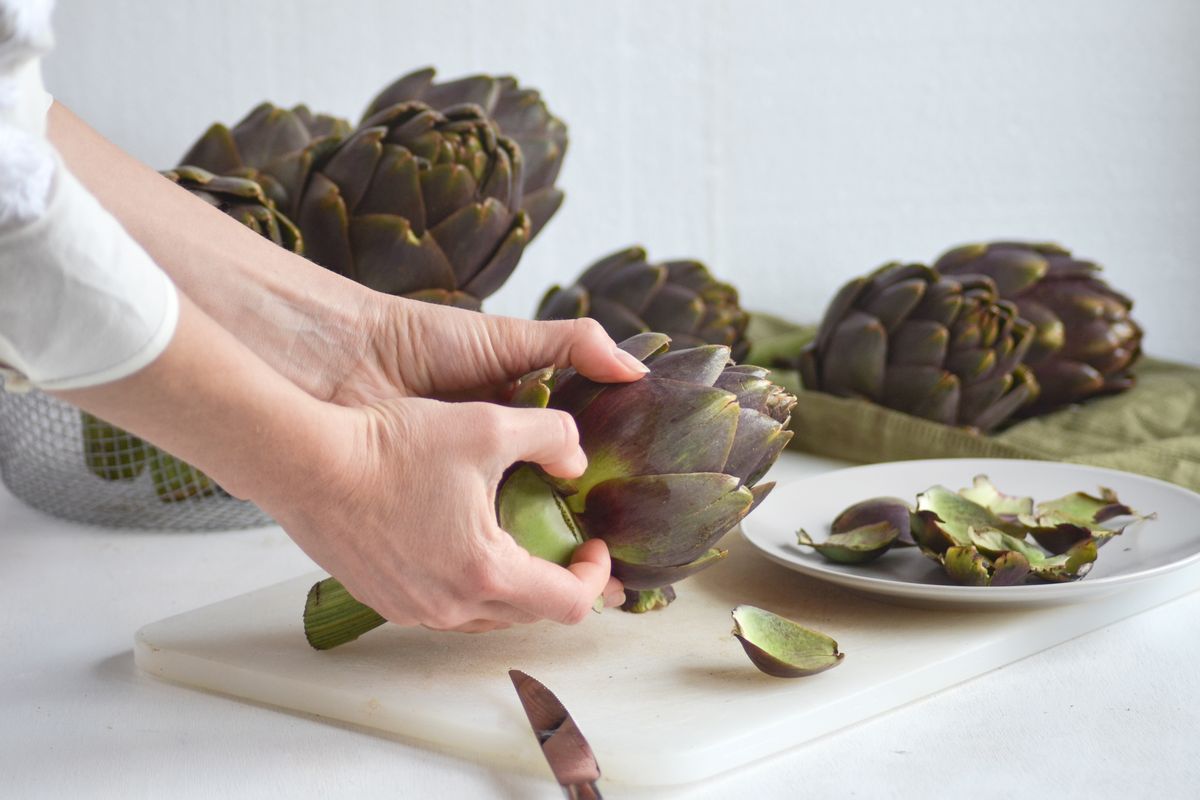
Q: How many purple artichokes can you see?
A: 8